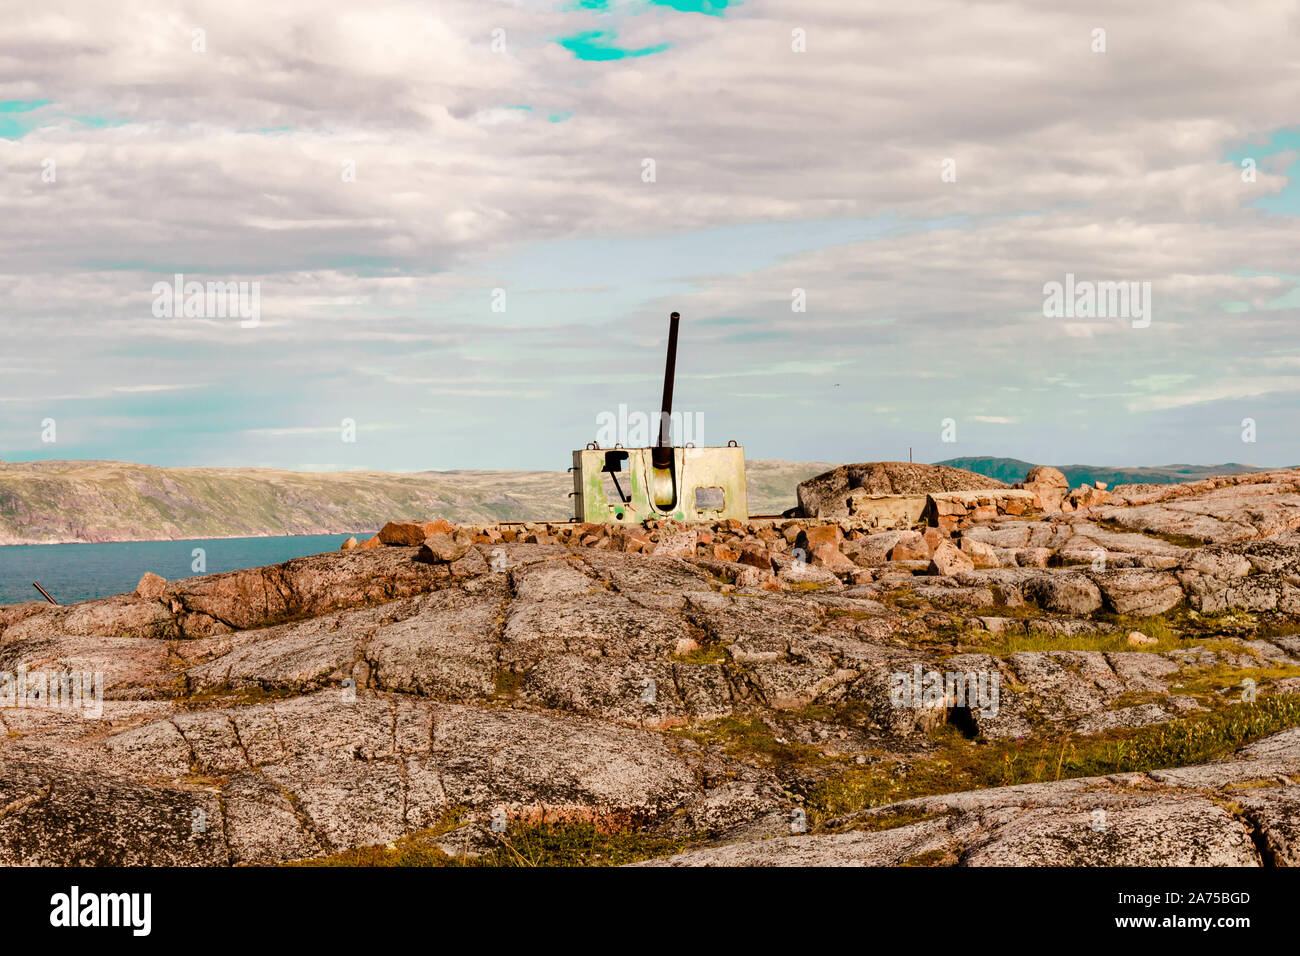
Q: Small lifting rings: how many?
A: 4